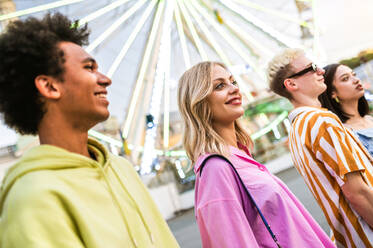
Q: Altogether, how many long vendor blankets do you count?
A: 0